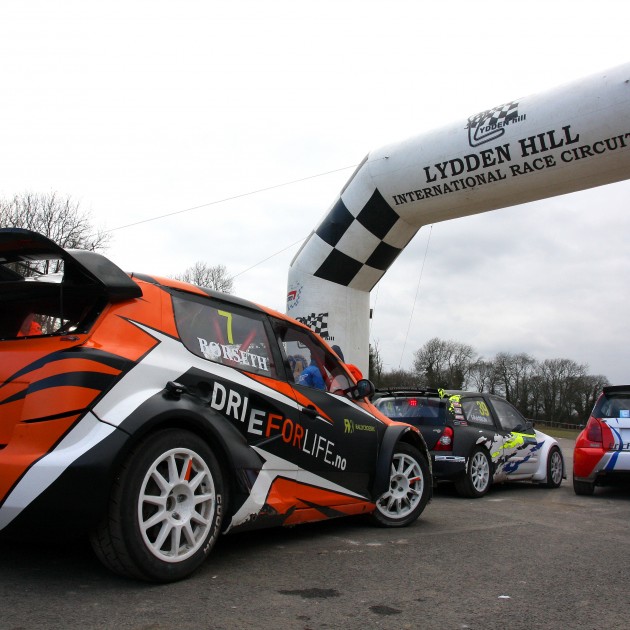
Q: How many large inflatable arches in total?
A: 1